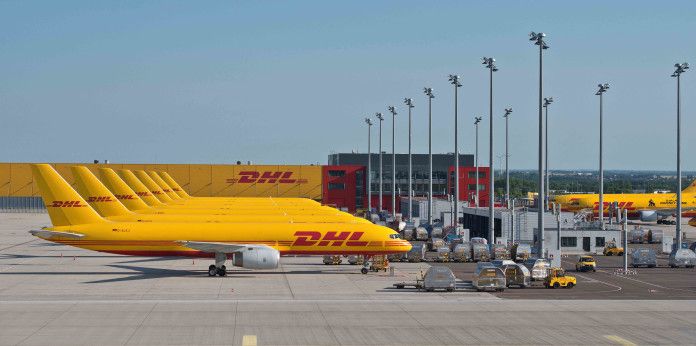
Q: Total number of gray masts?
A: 13